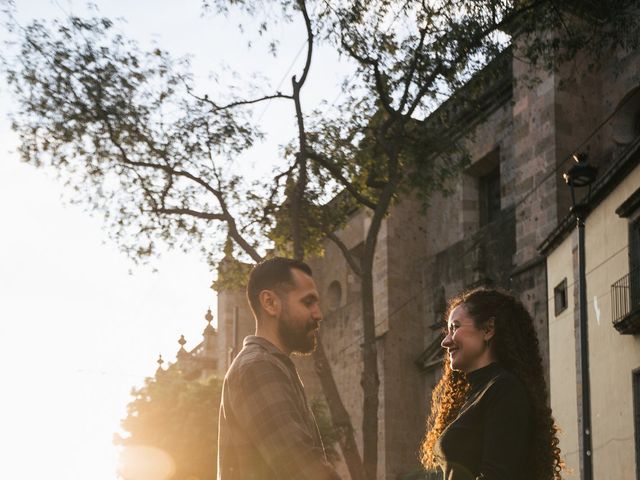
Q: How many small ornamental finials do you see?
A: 3